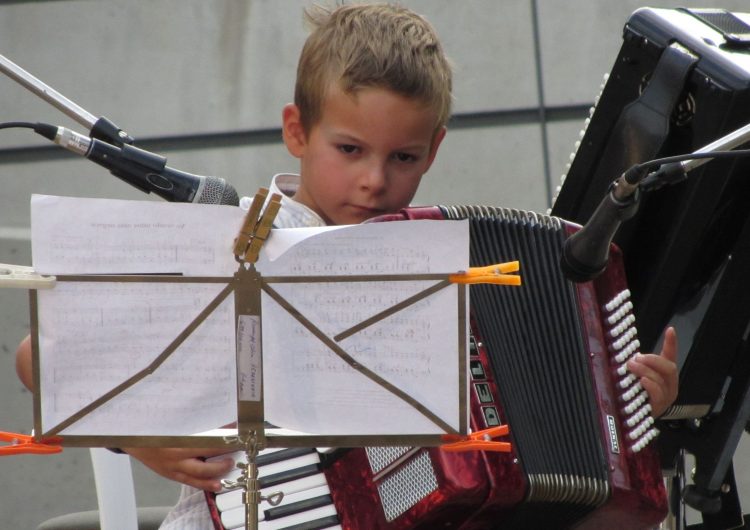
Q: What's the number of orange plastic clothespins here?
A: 3